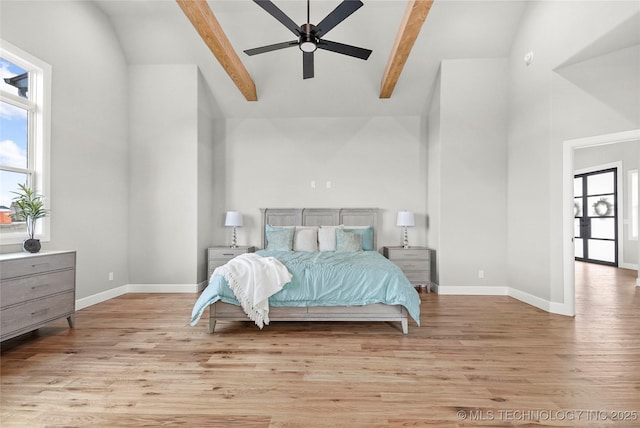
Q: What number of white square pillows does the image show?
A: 2